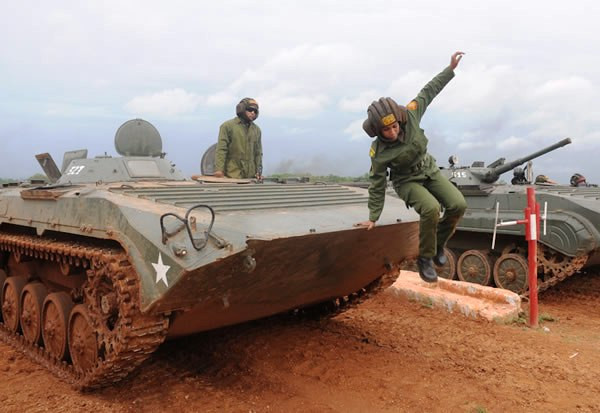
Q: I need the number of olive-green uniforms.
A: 2